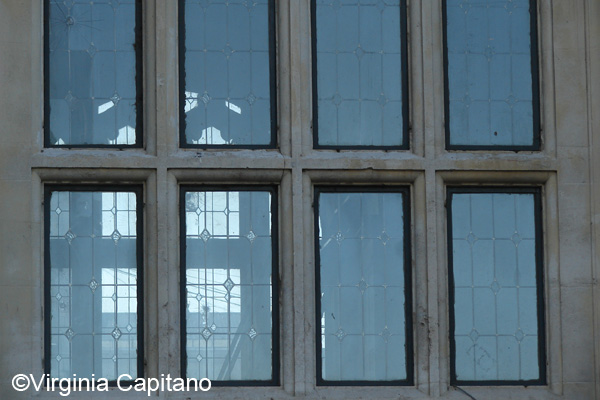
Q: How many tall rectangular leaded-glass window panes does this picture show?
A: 8